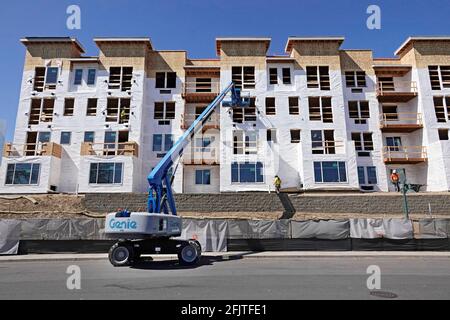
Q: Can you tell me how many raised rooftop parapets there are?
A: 5